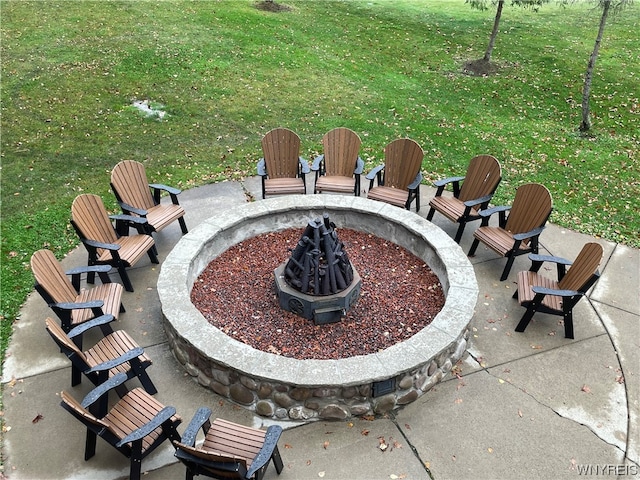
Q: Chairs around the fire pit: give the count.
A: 12